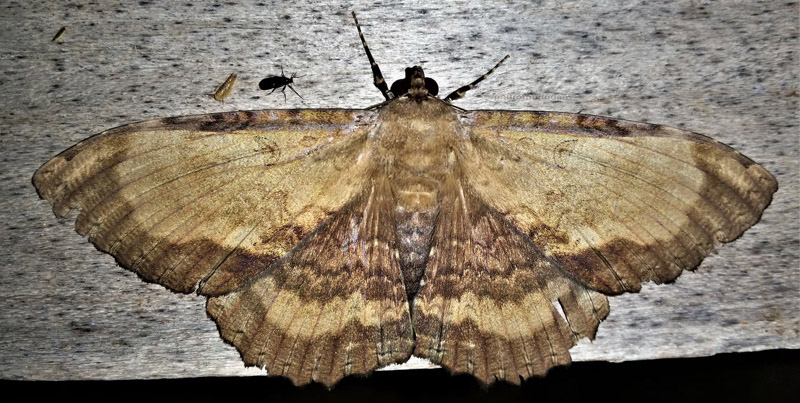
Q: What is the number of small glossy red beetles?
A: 0